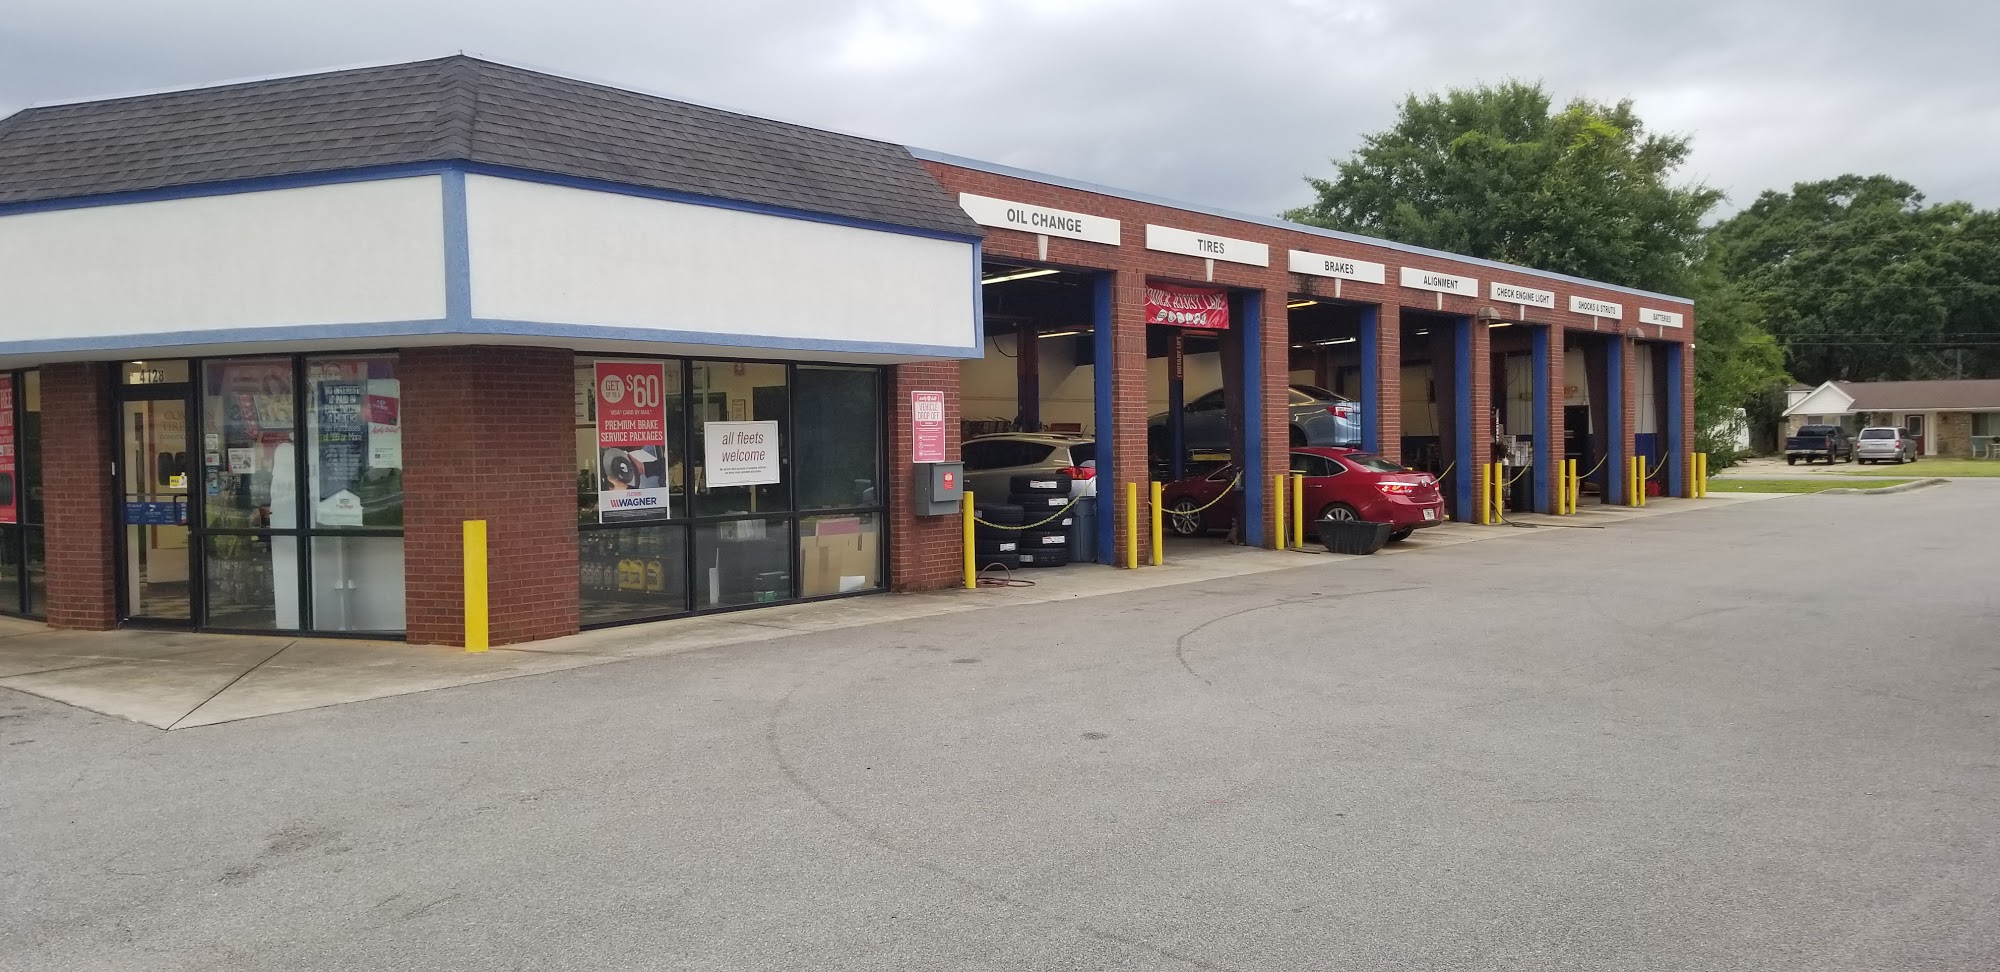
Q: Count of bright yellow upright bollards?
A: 14